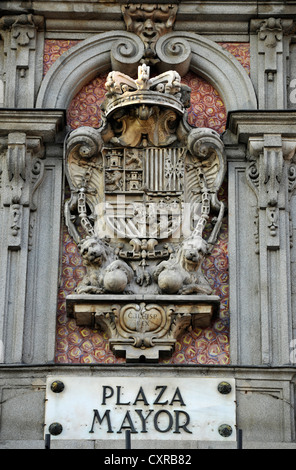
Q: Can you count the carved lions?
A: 2